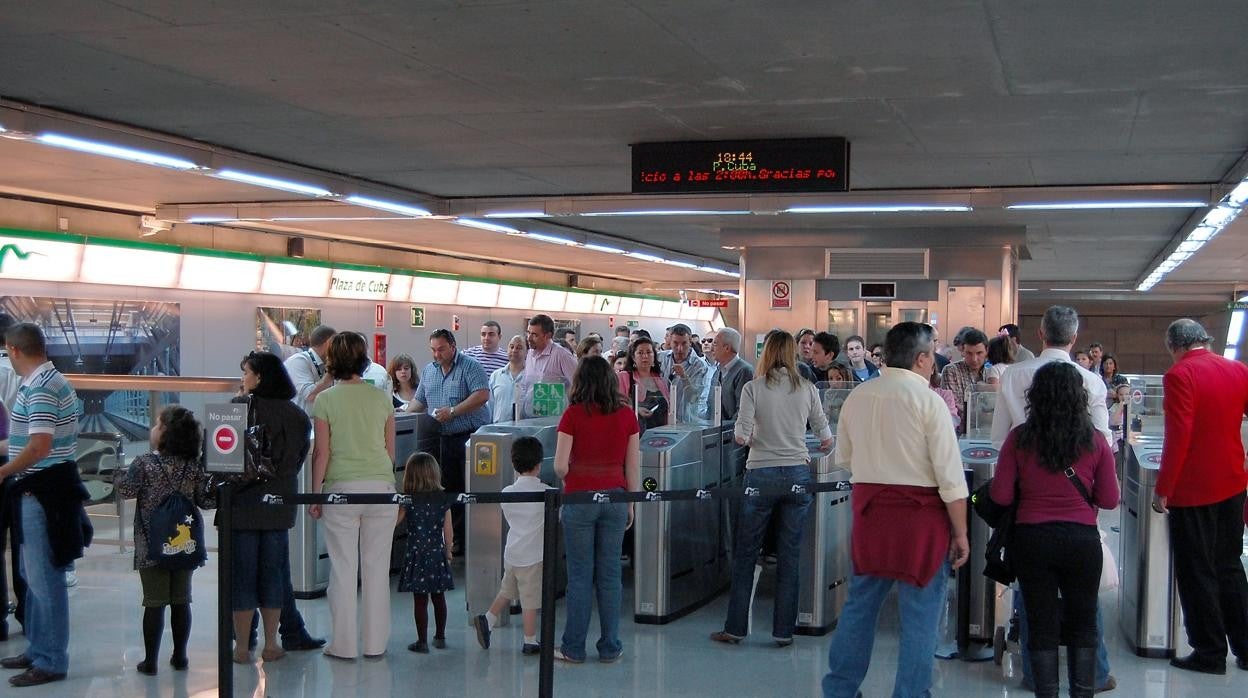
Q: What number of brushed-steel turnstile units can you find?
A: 6